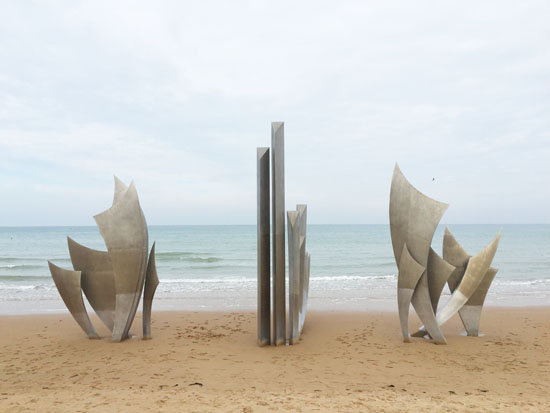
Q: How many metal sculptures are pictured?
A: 3